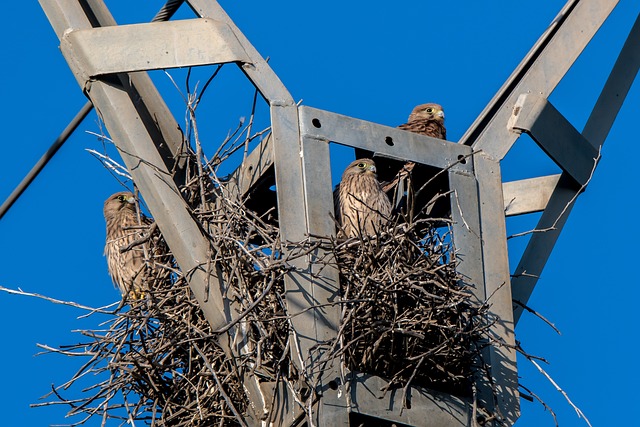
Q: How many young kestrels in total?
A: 3